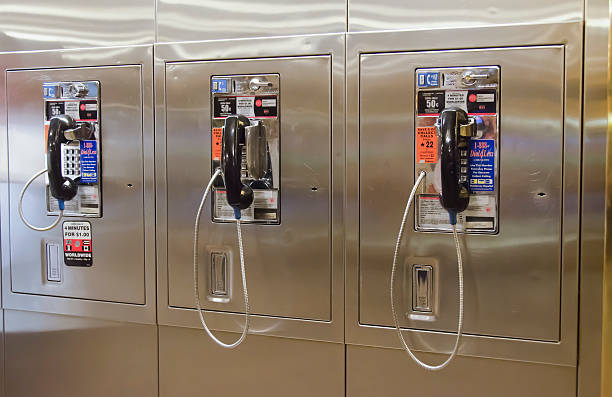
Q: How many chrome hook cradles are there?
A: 3